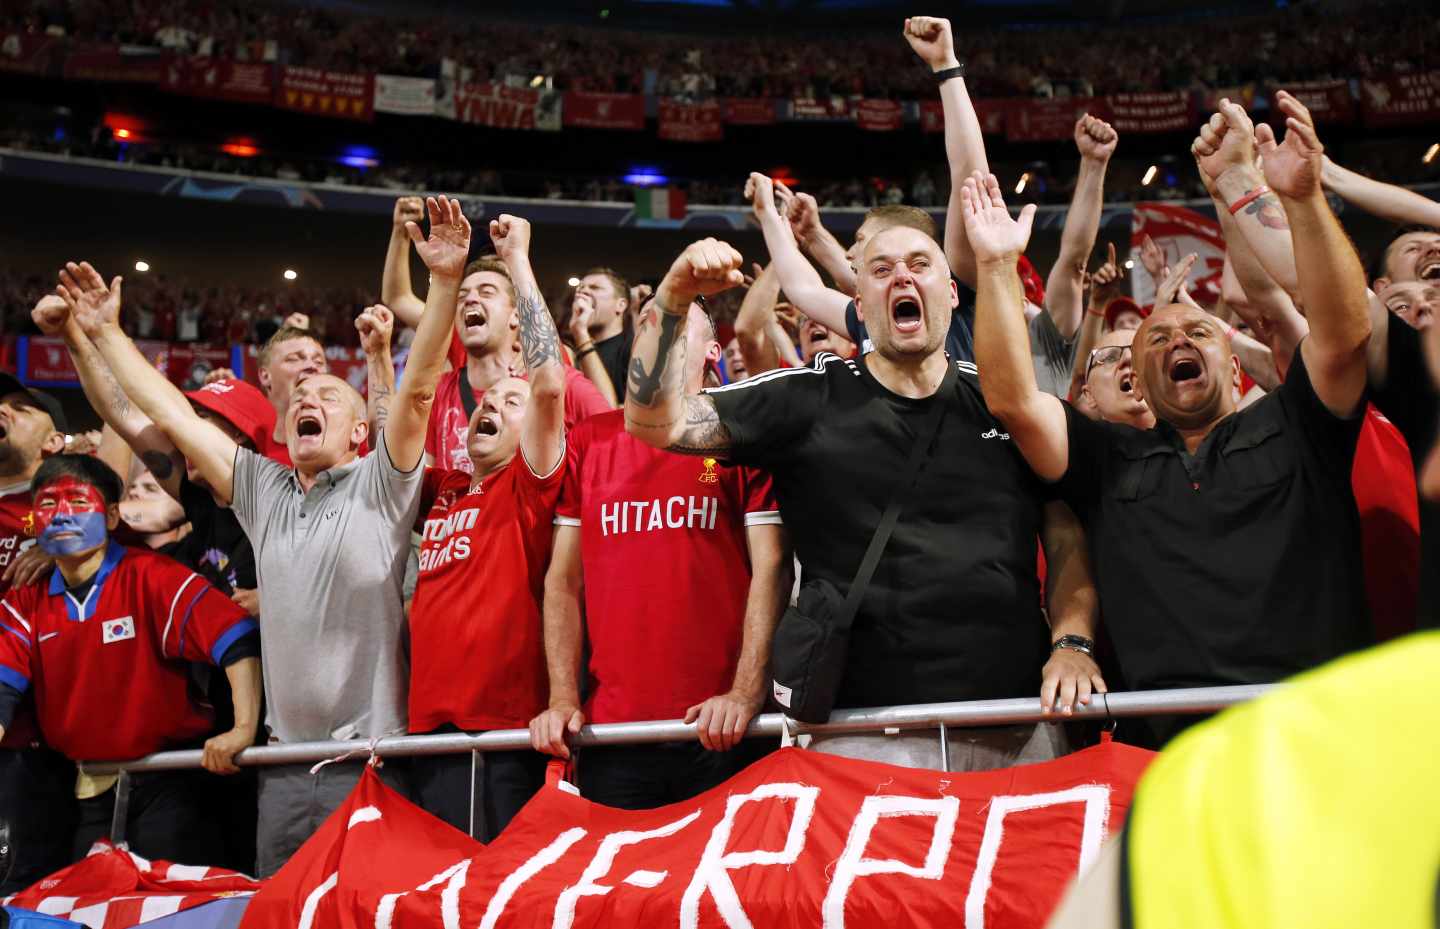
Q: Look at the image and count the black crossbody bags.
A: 1